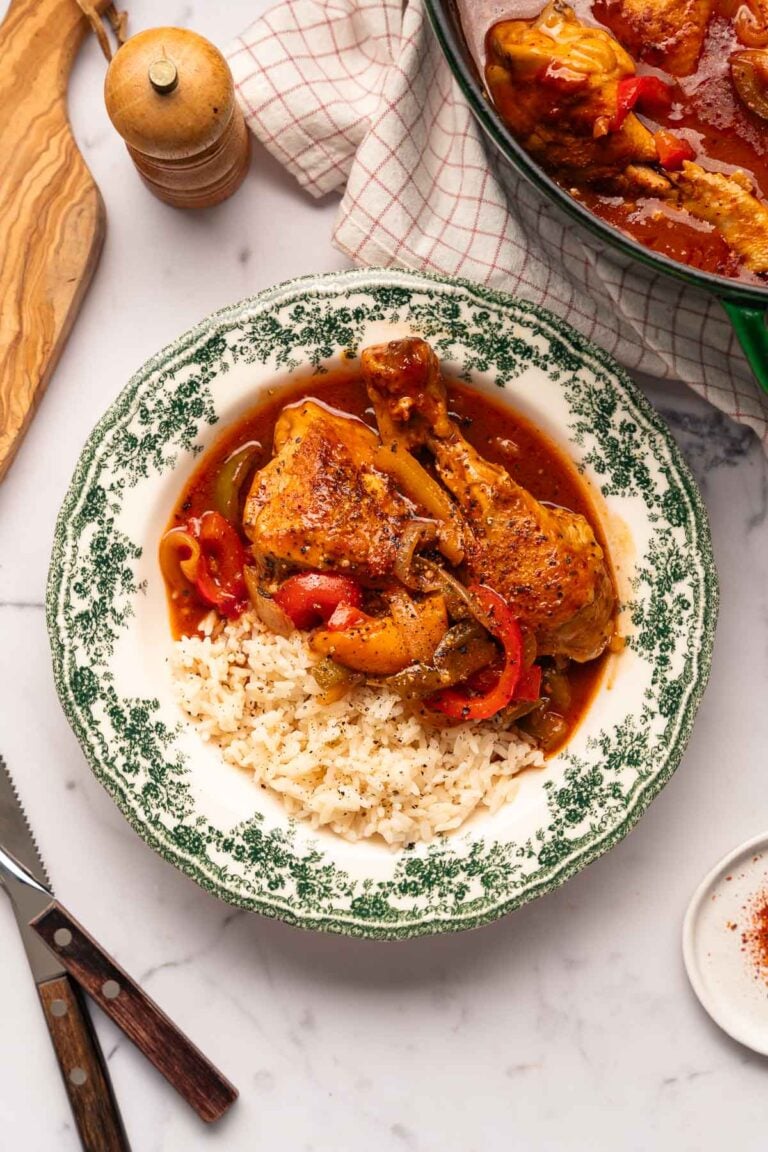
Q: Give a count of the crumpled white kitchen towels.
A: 1